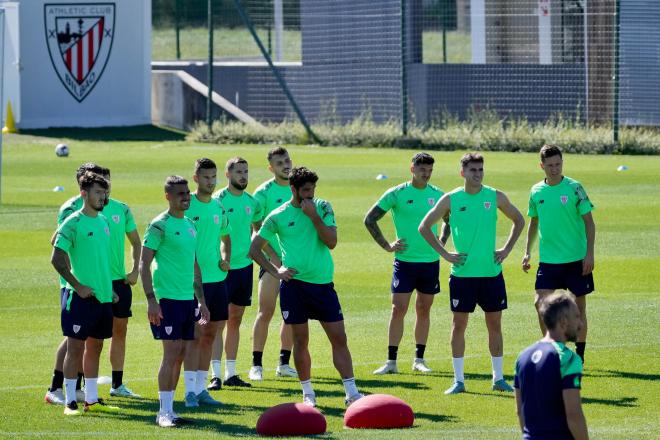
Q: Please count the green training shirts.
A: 11